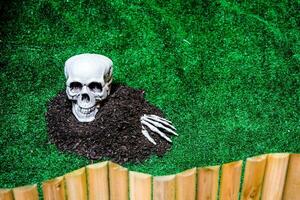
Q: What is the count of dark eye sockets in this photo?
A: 2